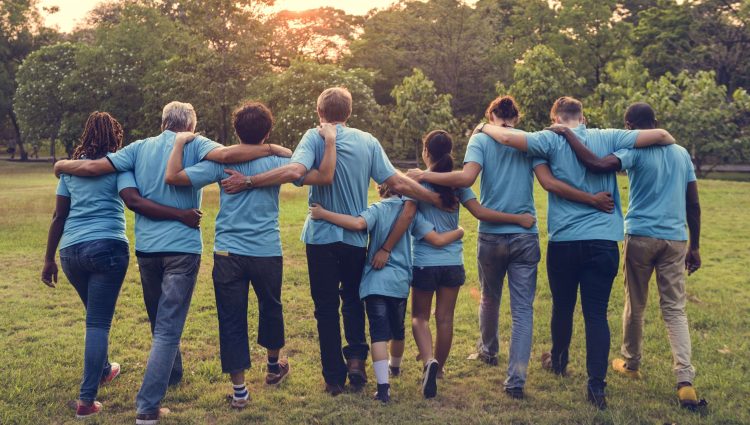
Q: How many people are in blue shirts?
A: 9